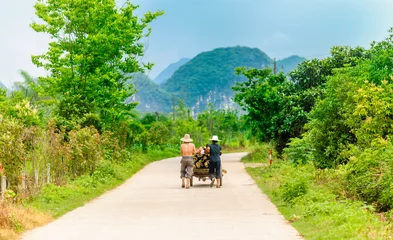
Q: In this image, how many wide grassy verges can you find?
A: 2